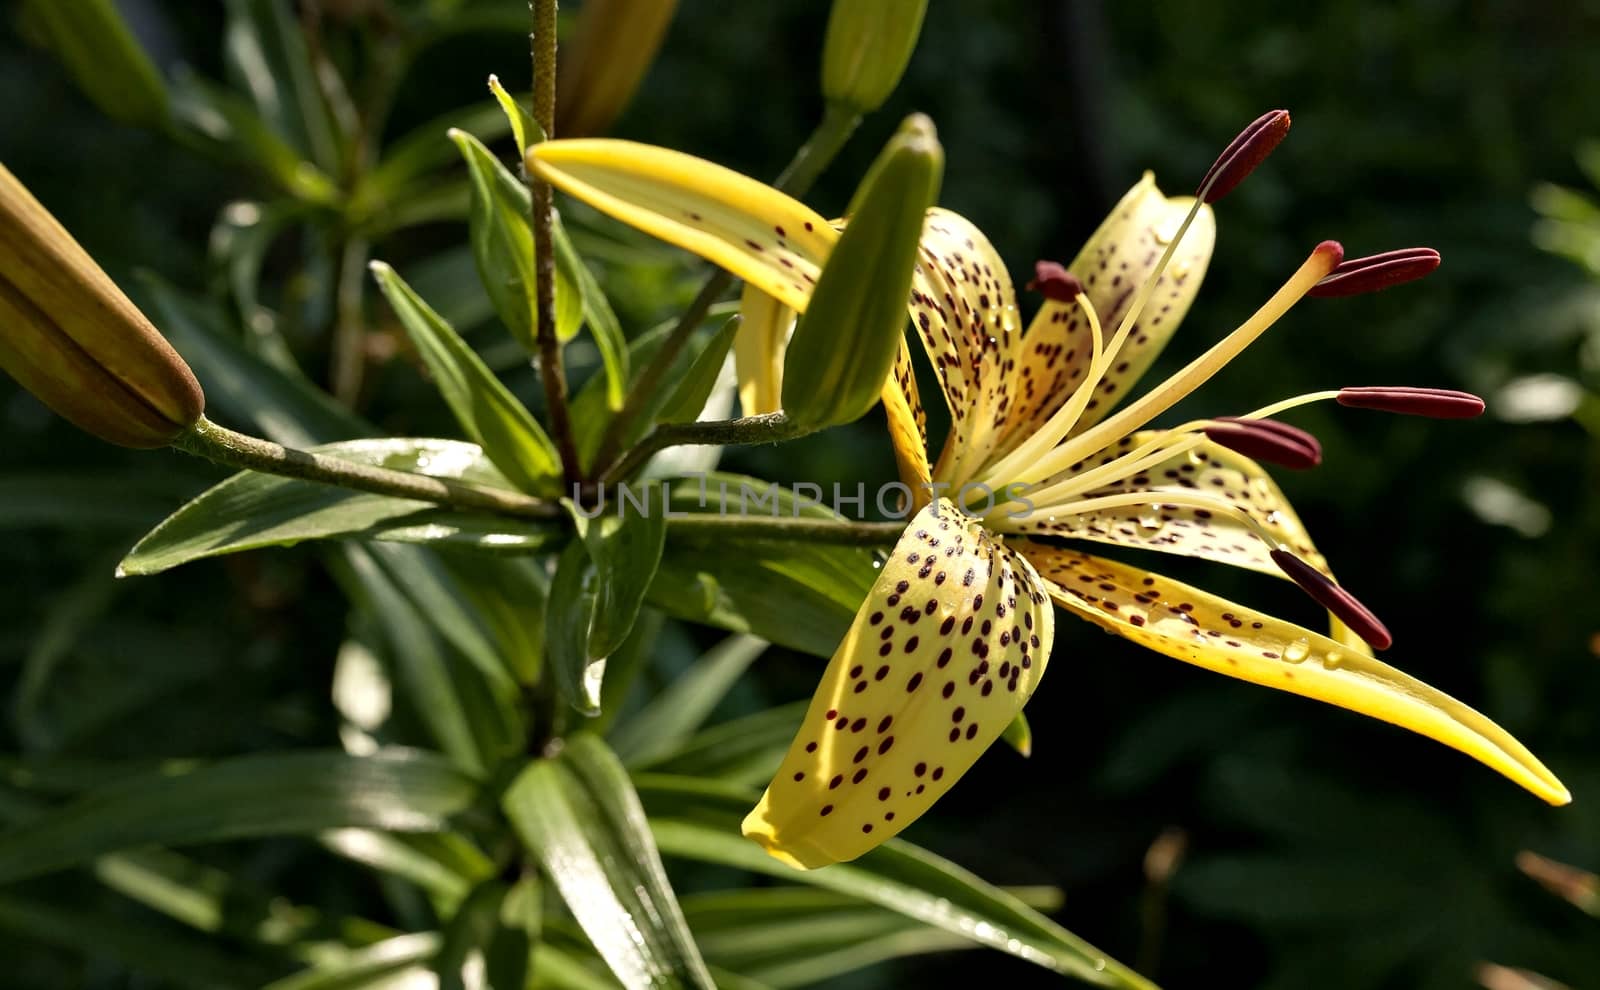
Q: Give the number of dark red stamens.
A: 6